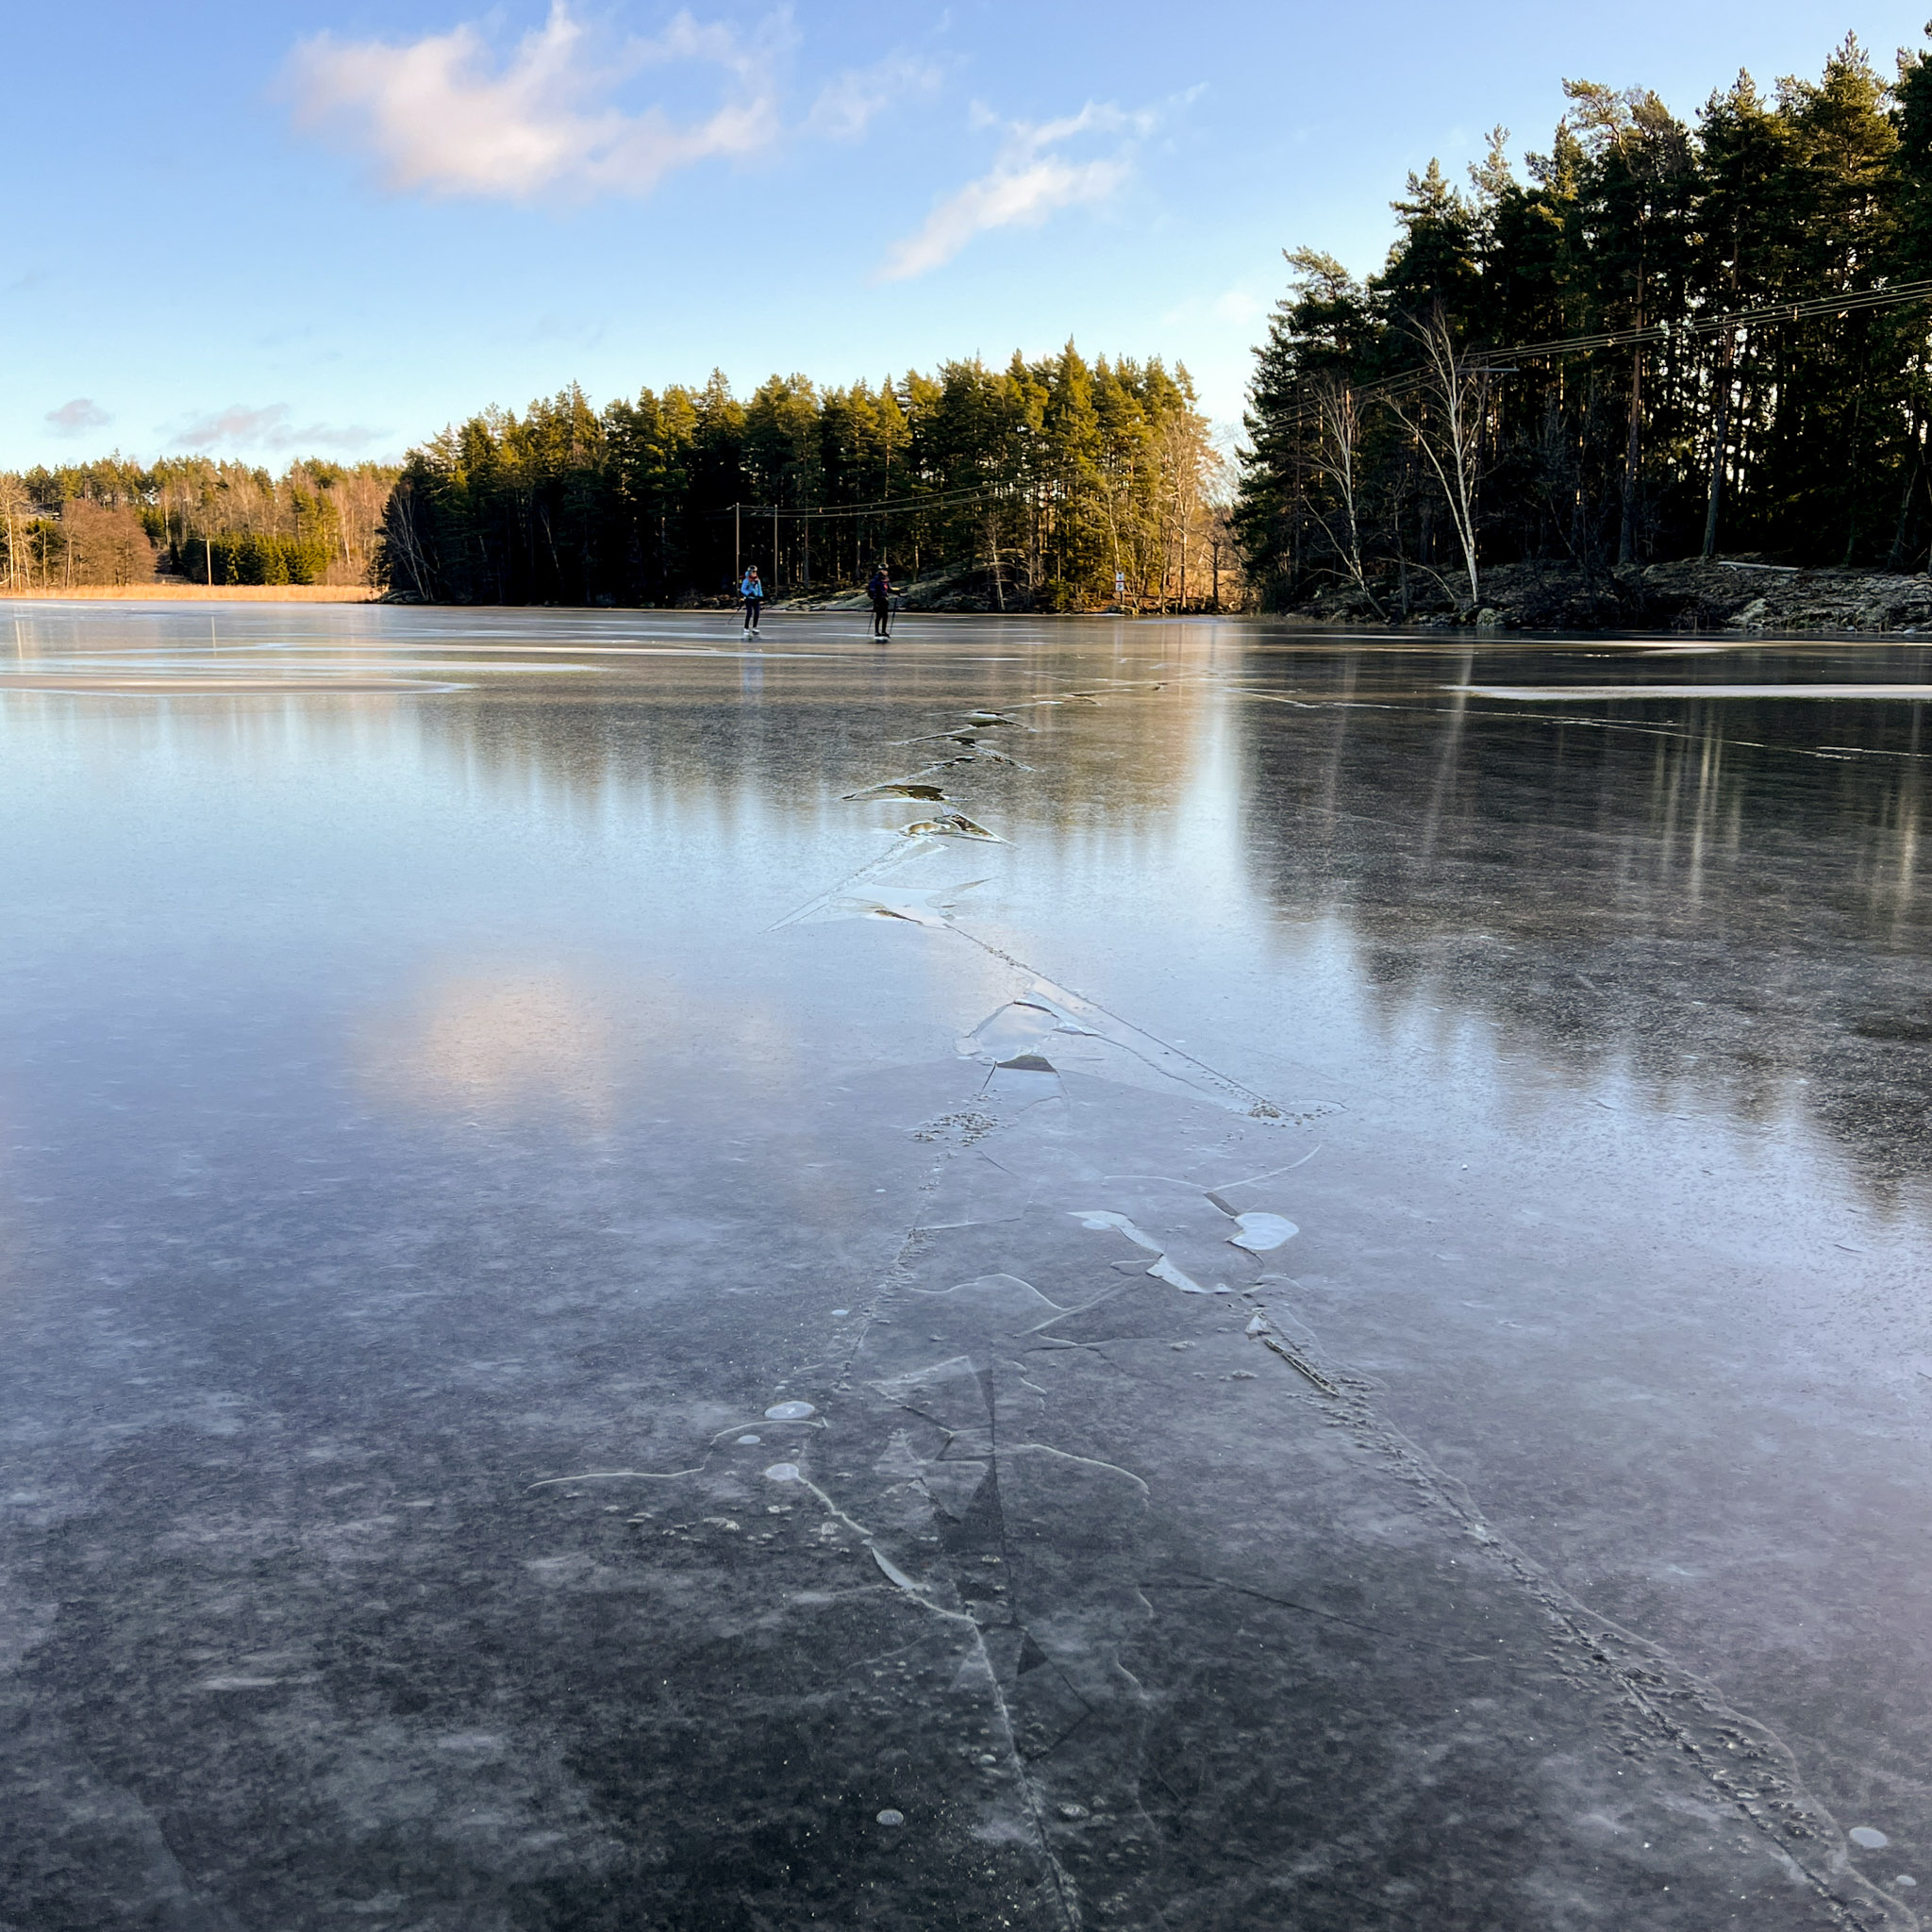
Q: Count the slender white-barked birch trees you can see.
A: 2